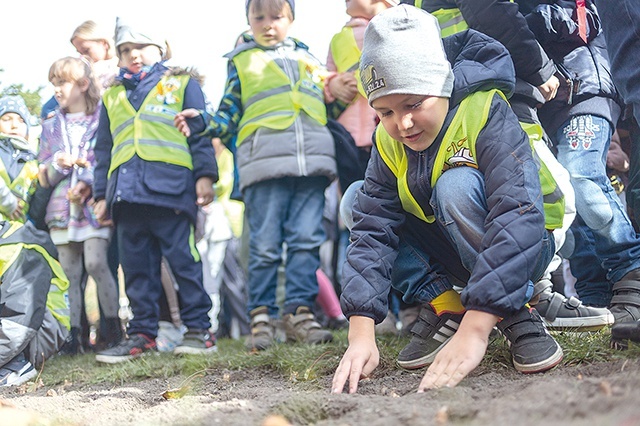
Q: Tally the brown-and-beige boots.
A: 2